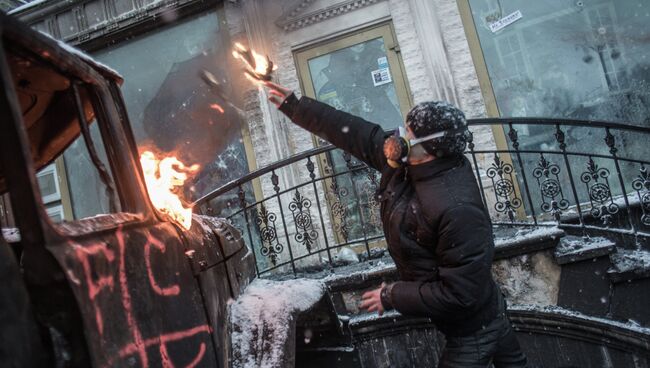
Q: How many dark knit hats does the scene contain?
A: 1